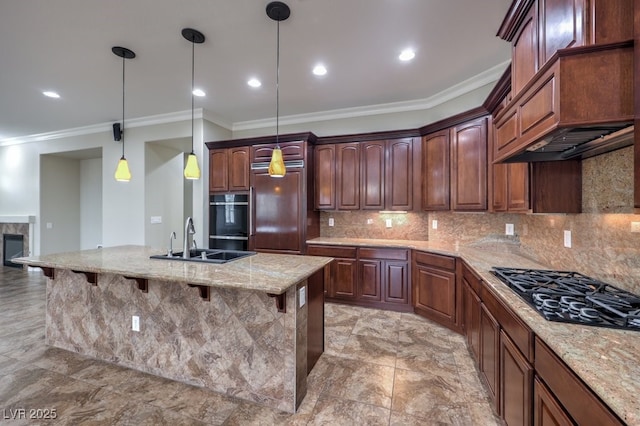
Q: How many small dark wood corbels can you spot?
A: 5